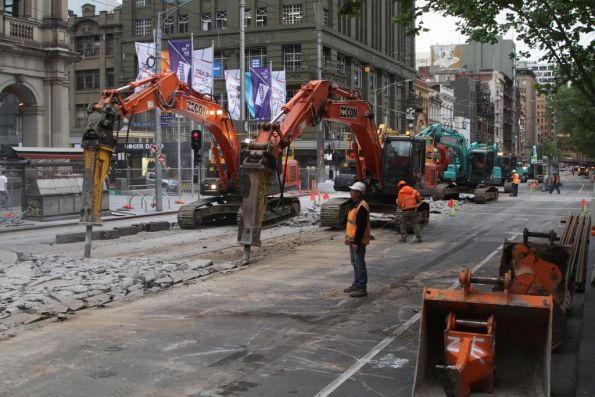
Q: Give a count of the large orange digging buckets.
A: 2